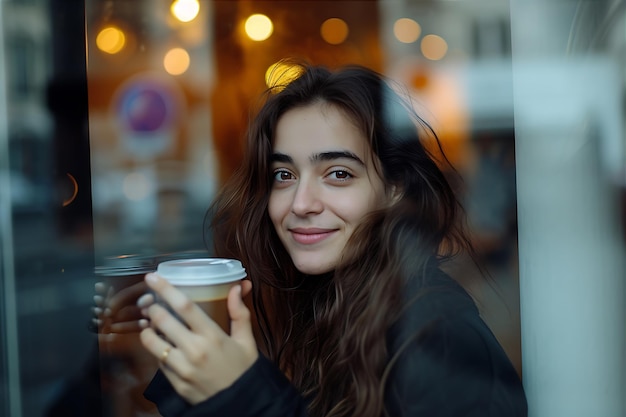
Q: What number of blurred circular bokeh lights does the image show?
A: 8